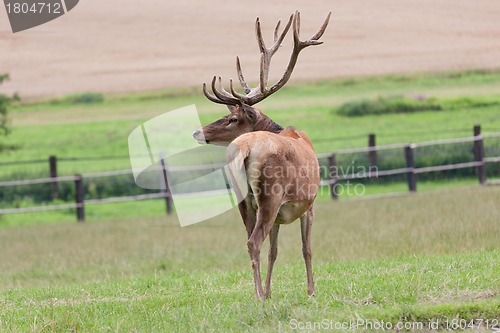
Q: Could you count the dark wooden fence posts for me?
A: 7